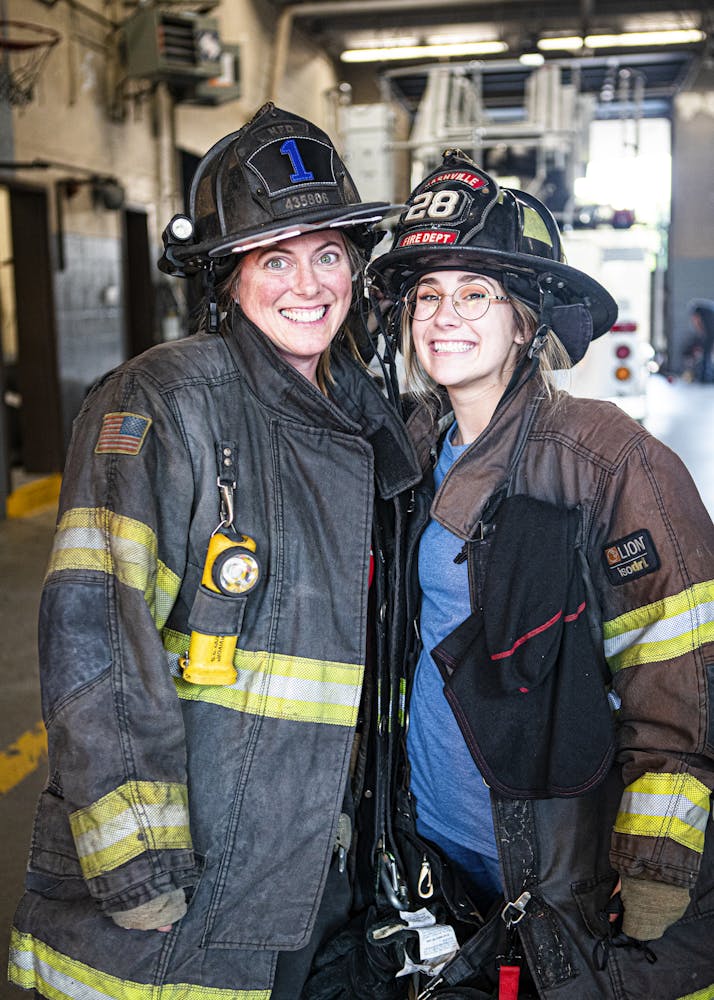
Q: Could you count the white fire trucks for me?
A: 1